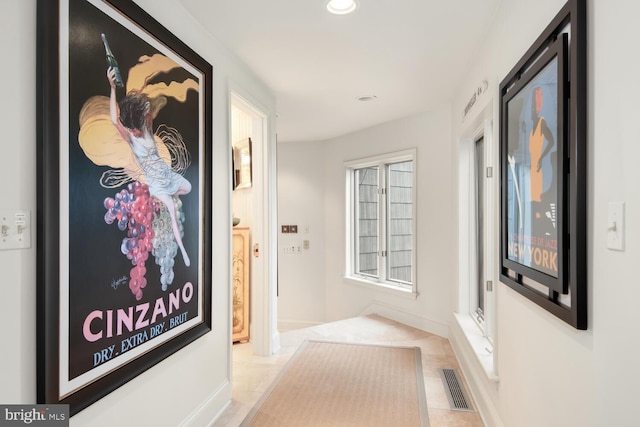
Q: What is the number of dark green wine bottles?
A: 1